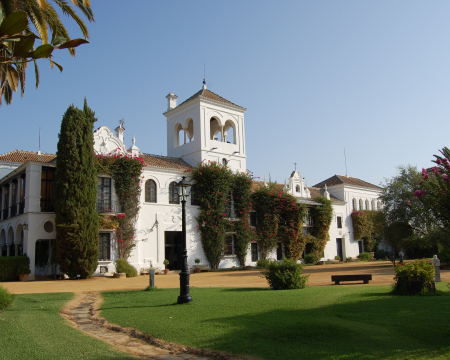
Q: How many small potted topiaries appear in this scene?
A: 2